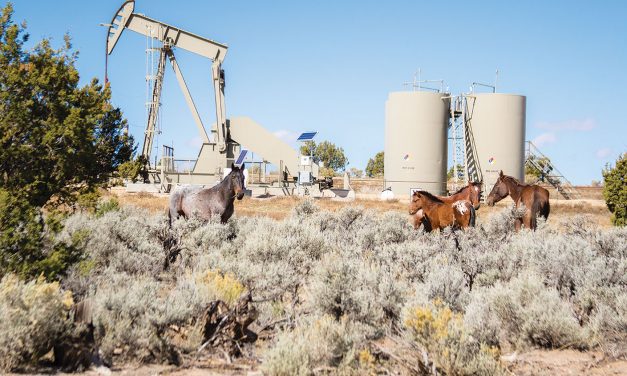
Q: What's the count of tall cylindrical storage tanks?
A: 2